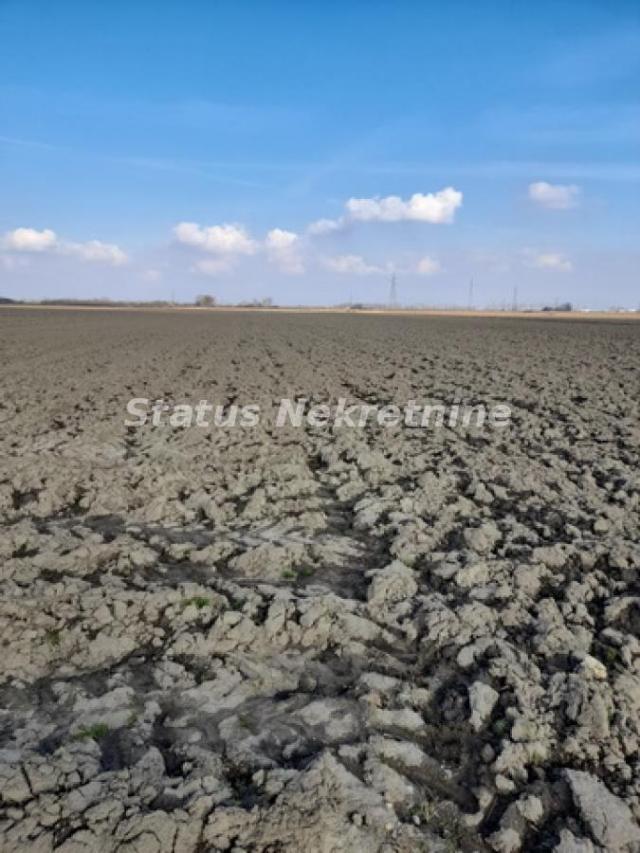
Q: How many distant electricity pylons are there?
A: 3